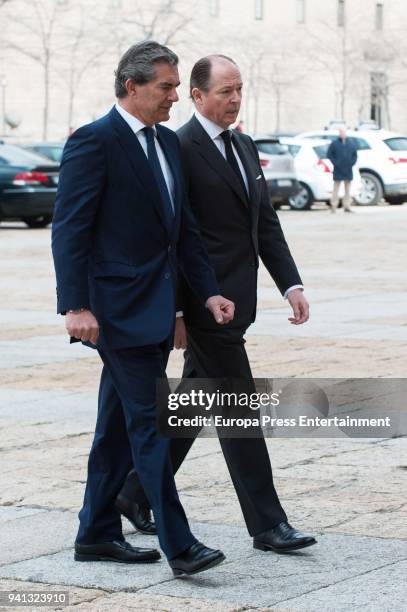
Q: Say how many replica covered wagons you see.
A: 0